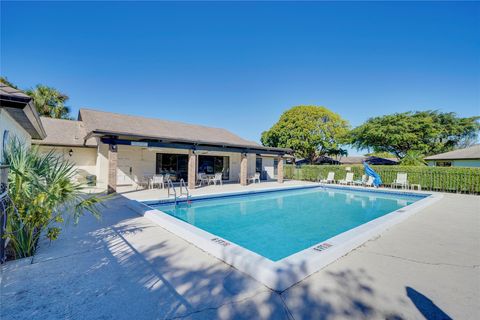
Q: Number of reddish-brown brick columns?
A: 4